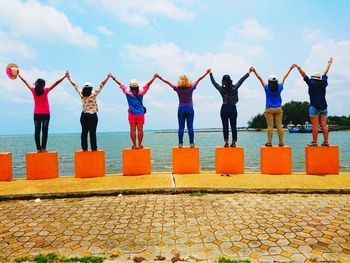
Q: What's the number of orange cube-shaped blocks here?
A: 8